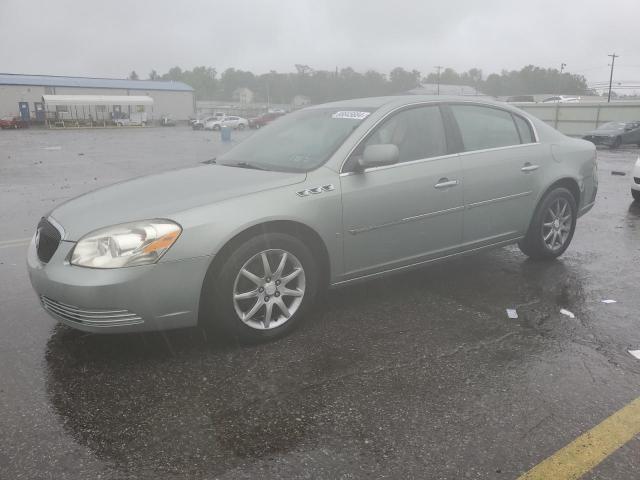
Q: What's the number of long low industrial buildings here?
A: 1